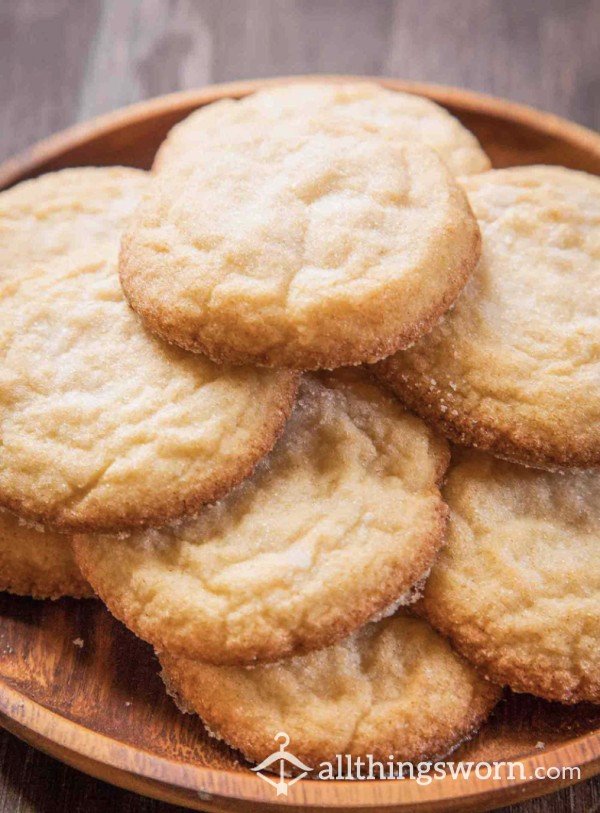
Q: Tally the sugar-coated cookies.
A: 9